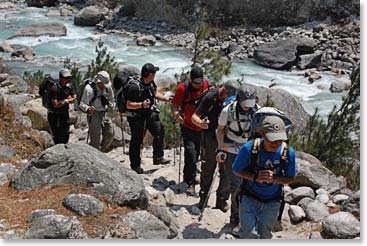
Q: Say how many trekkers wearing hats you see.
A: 7